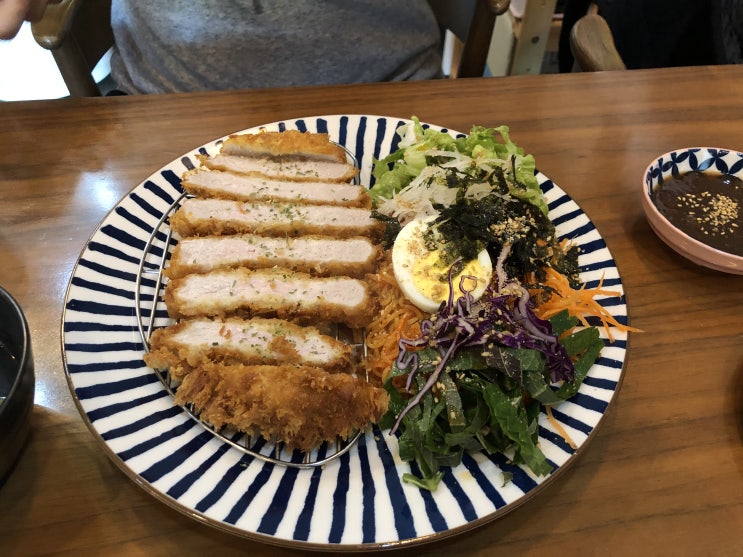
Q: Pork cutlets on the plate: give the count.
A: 8